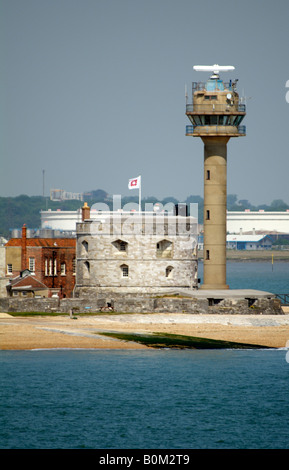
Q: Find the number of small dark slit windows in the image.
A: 3